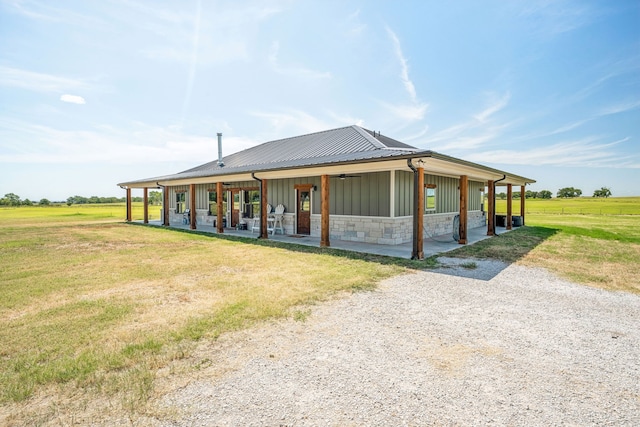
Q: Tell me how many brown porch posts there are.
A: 12